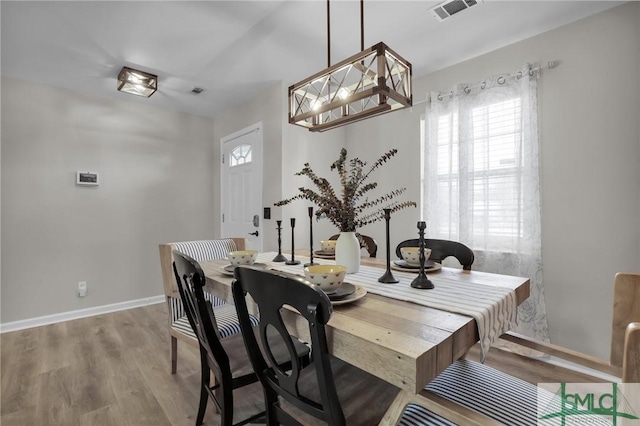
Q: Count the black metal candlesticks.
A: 5